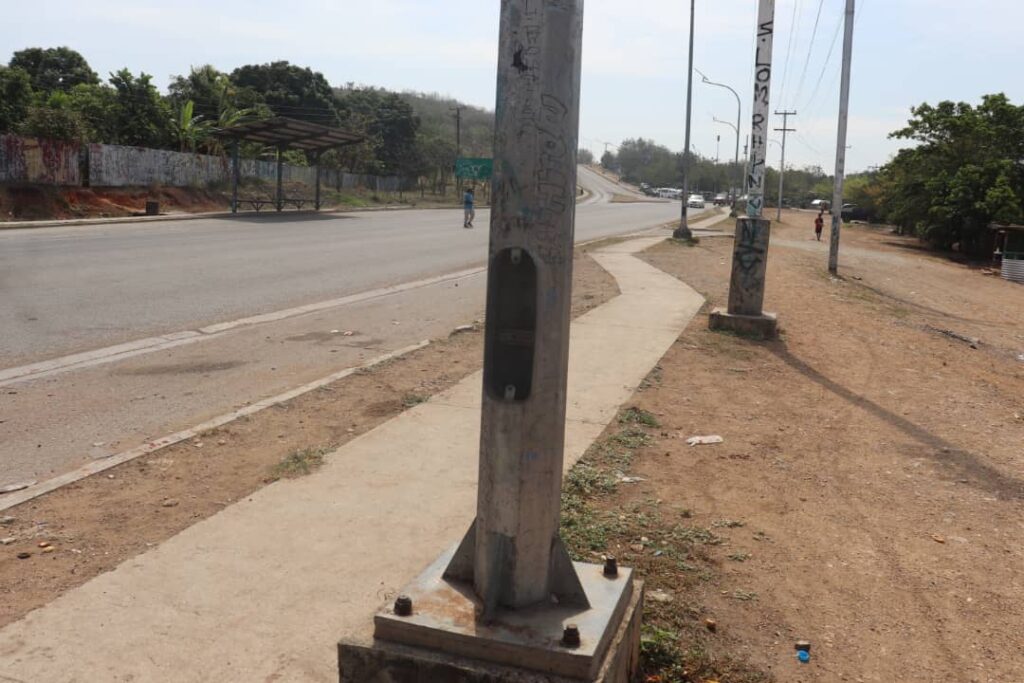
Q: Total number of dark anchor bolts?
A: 3